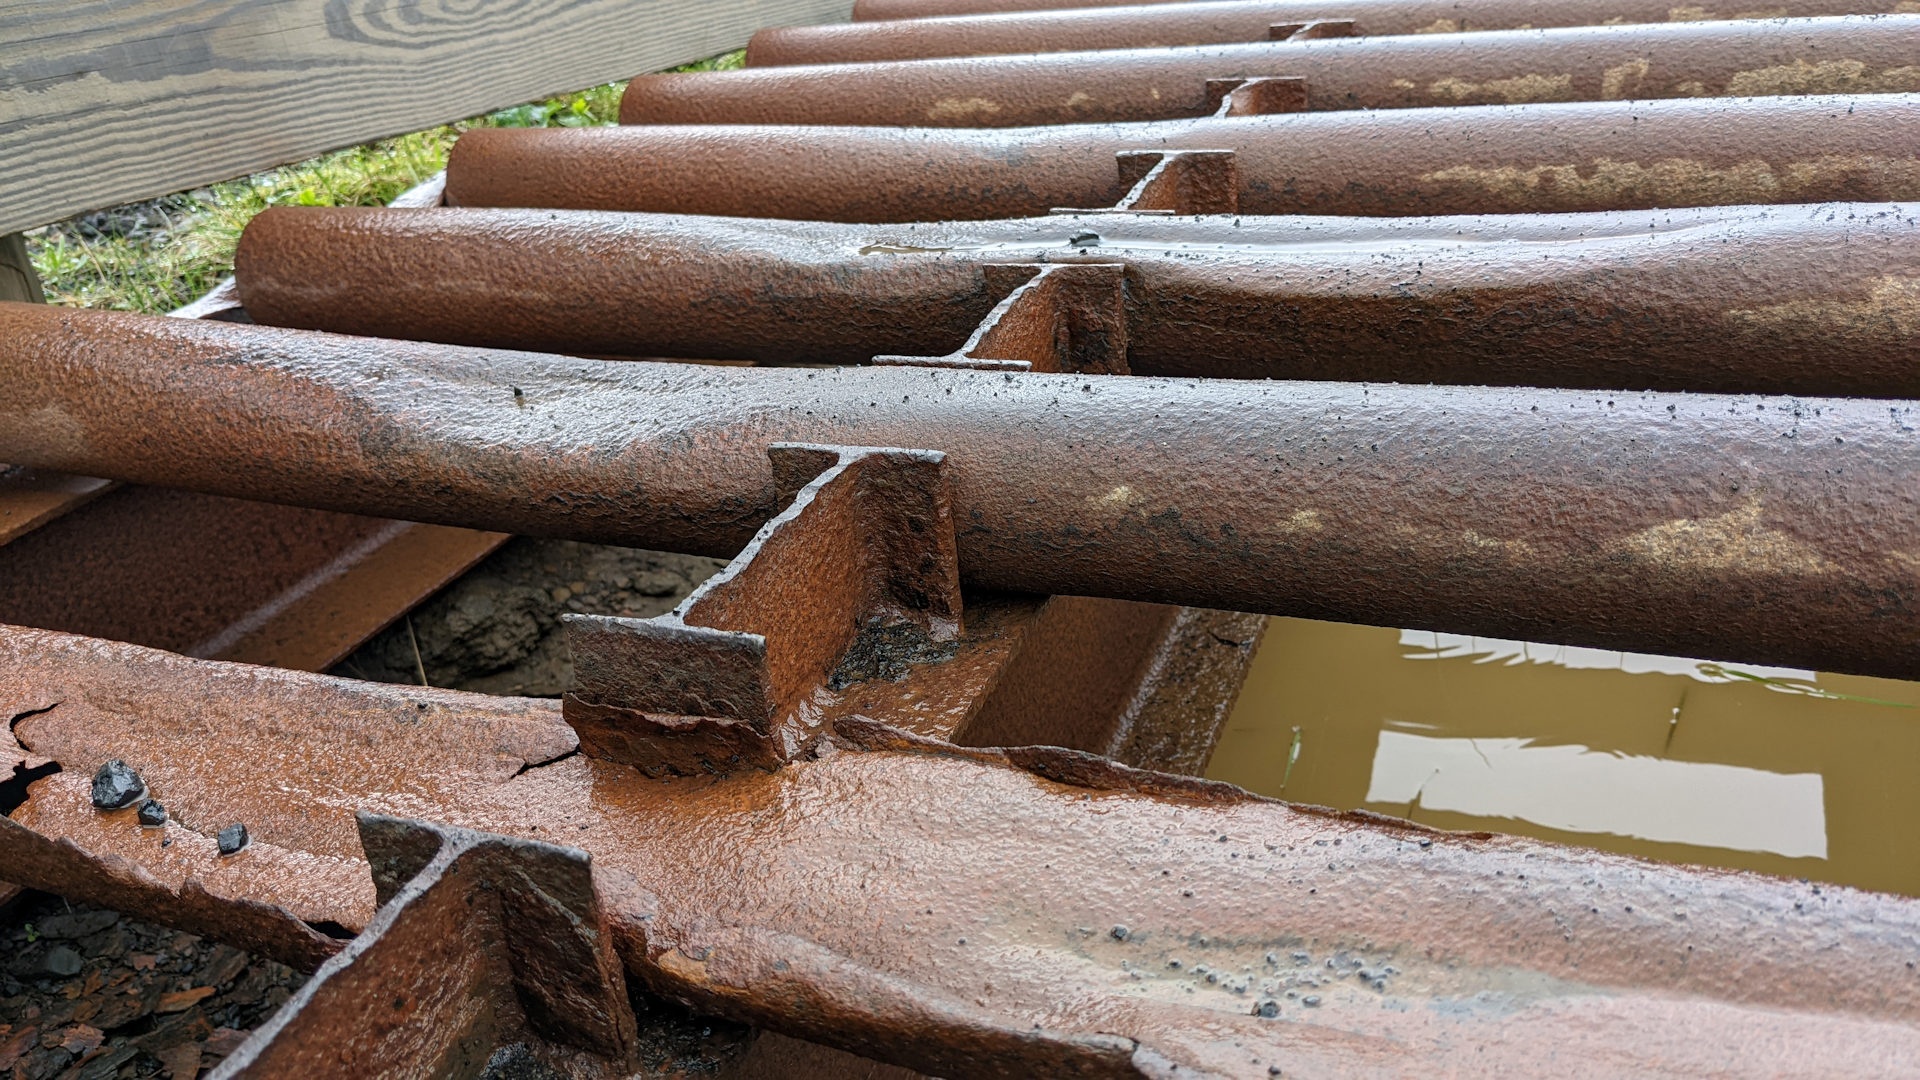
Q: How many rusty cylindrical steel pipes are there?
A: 7